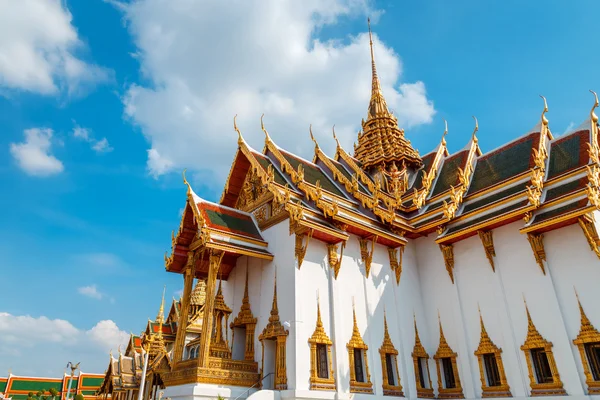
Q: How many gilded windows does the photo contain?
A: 8